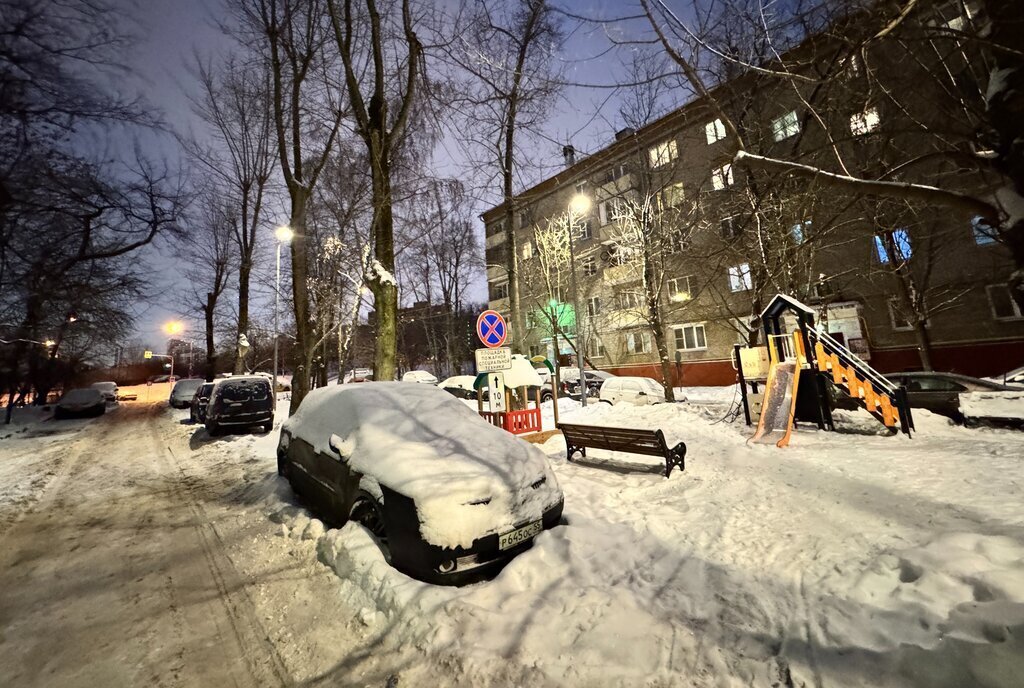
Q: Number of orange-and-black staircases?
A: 1